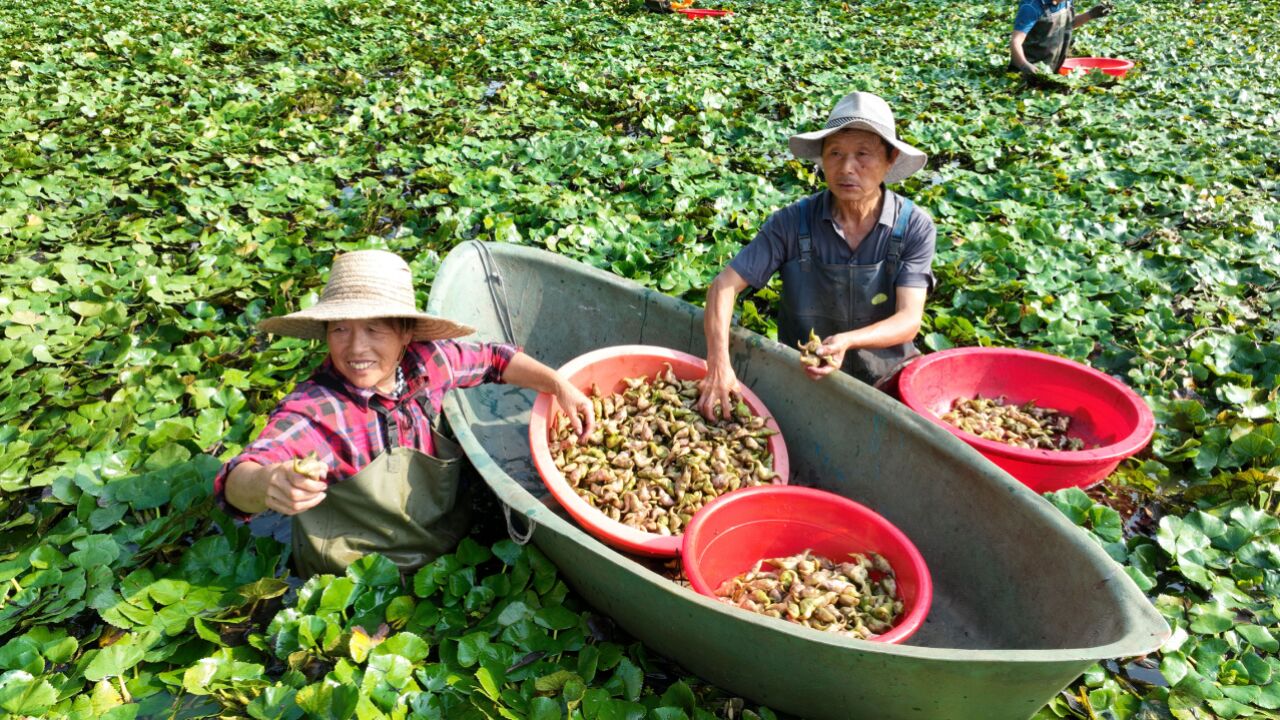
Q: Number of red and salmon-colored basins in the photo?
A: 5